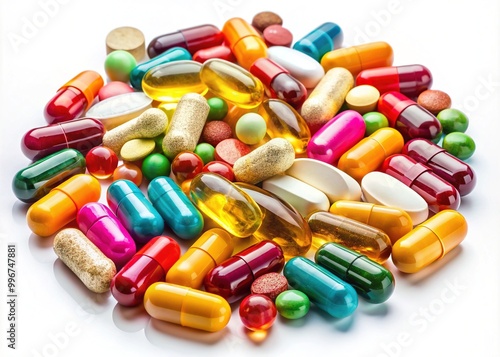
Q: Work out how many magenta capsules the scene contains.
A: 2